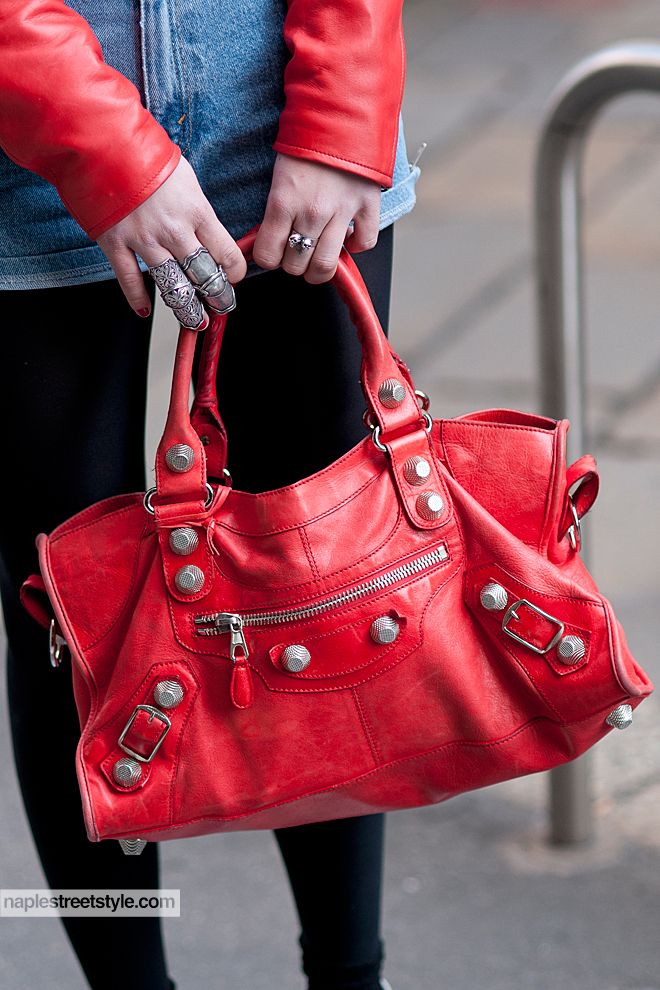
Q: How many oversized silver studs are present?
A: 14